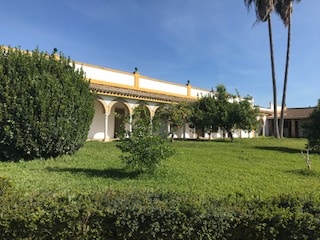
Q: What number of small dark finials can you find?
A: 3